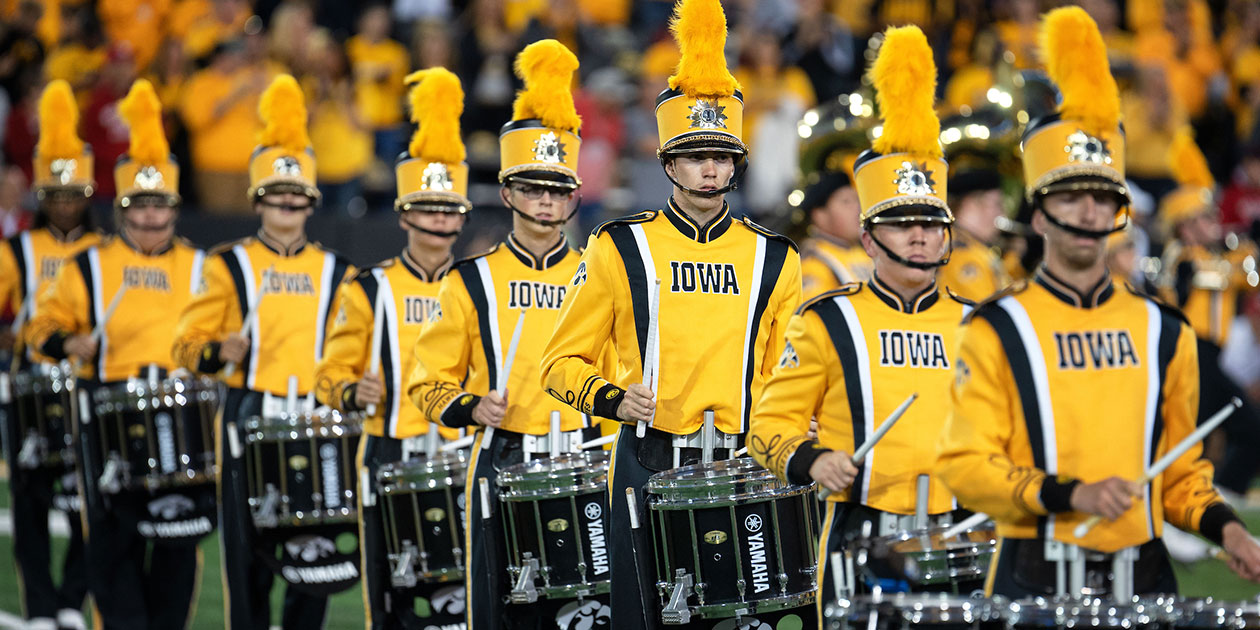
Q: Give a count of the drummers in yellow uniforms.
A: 8